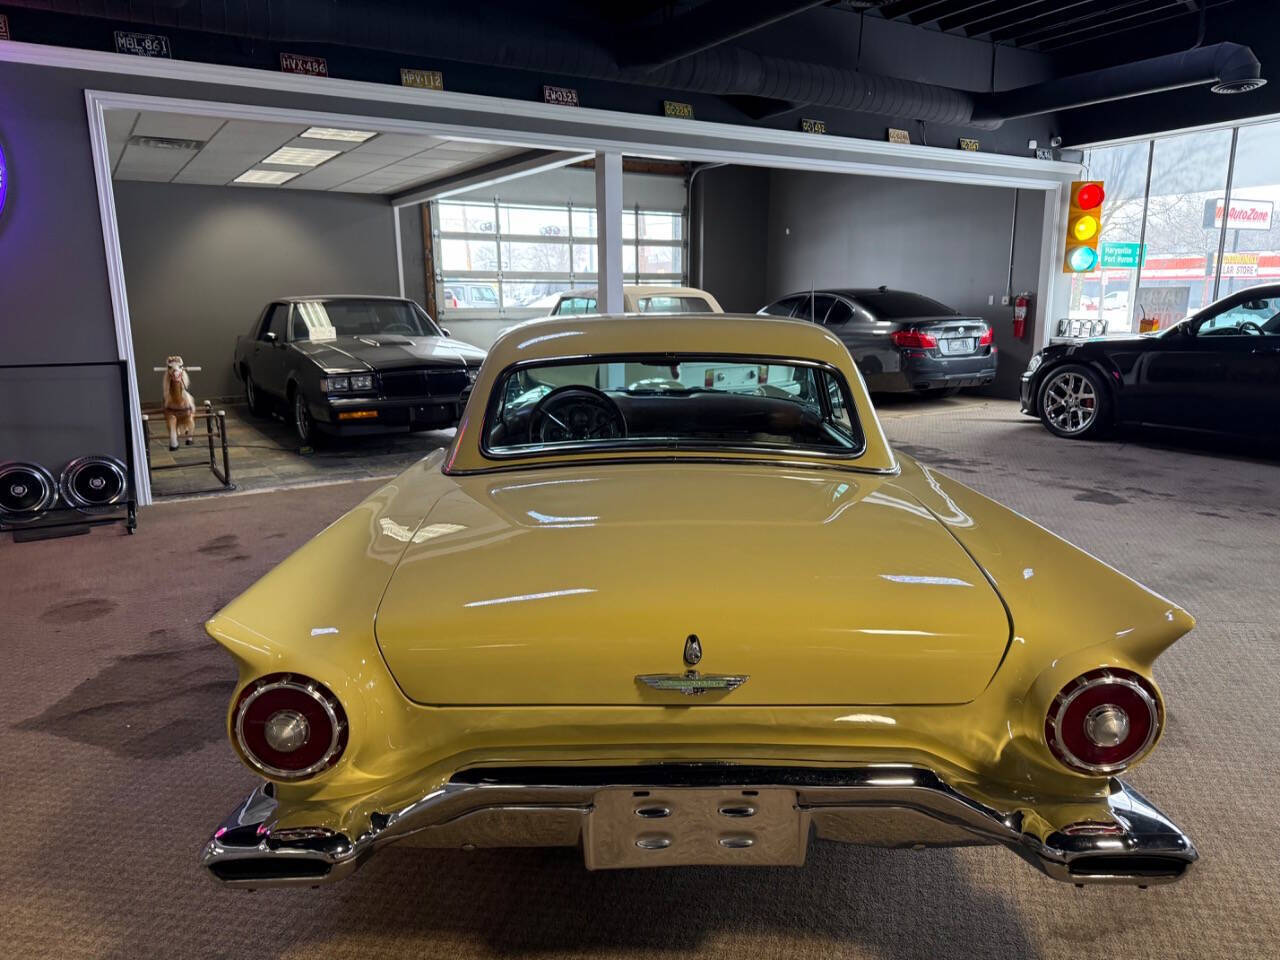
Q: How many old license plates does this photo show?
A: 10